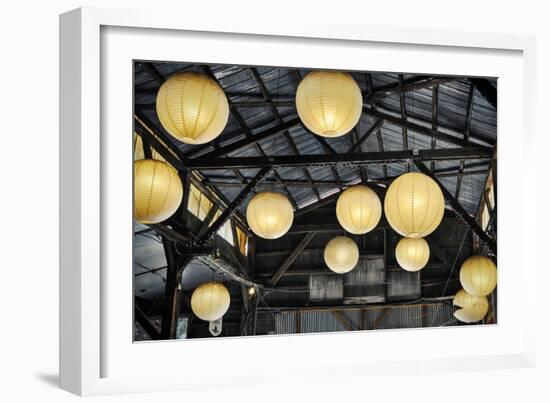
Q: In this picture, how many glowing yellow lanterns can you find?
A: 11